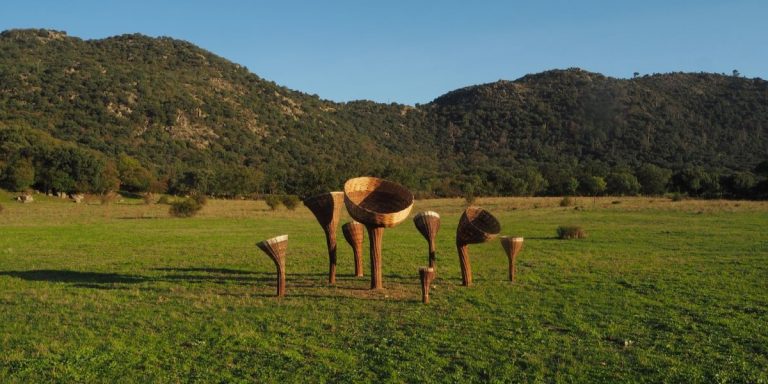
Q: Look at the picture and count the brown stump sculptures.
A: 8